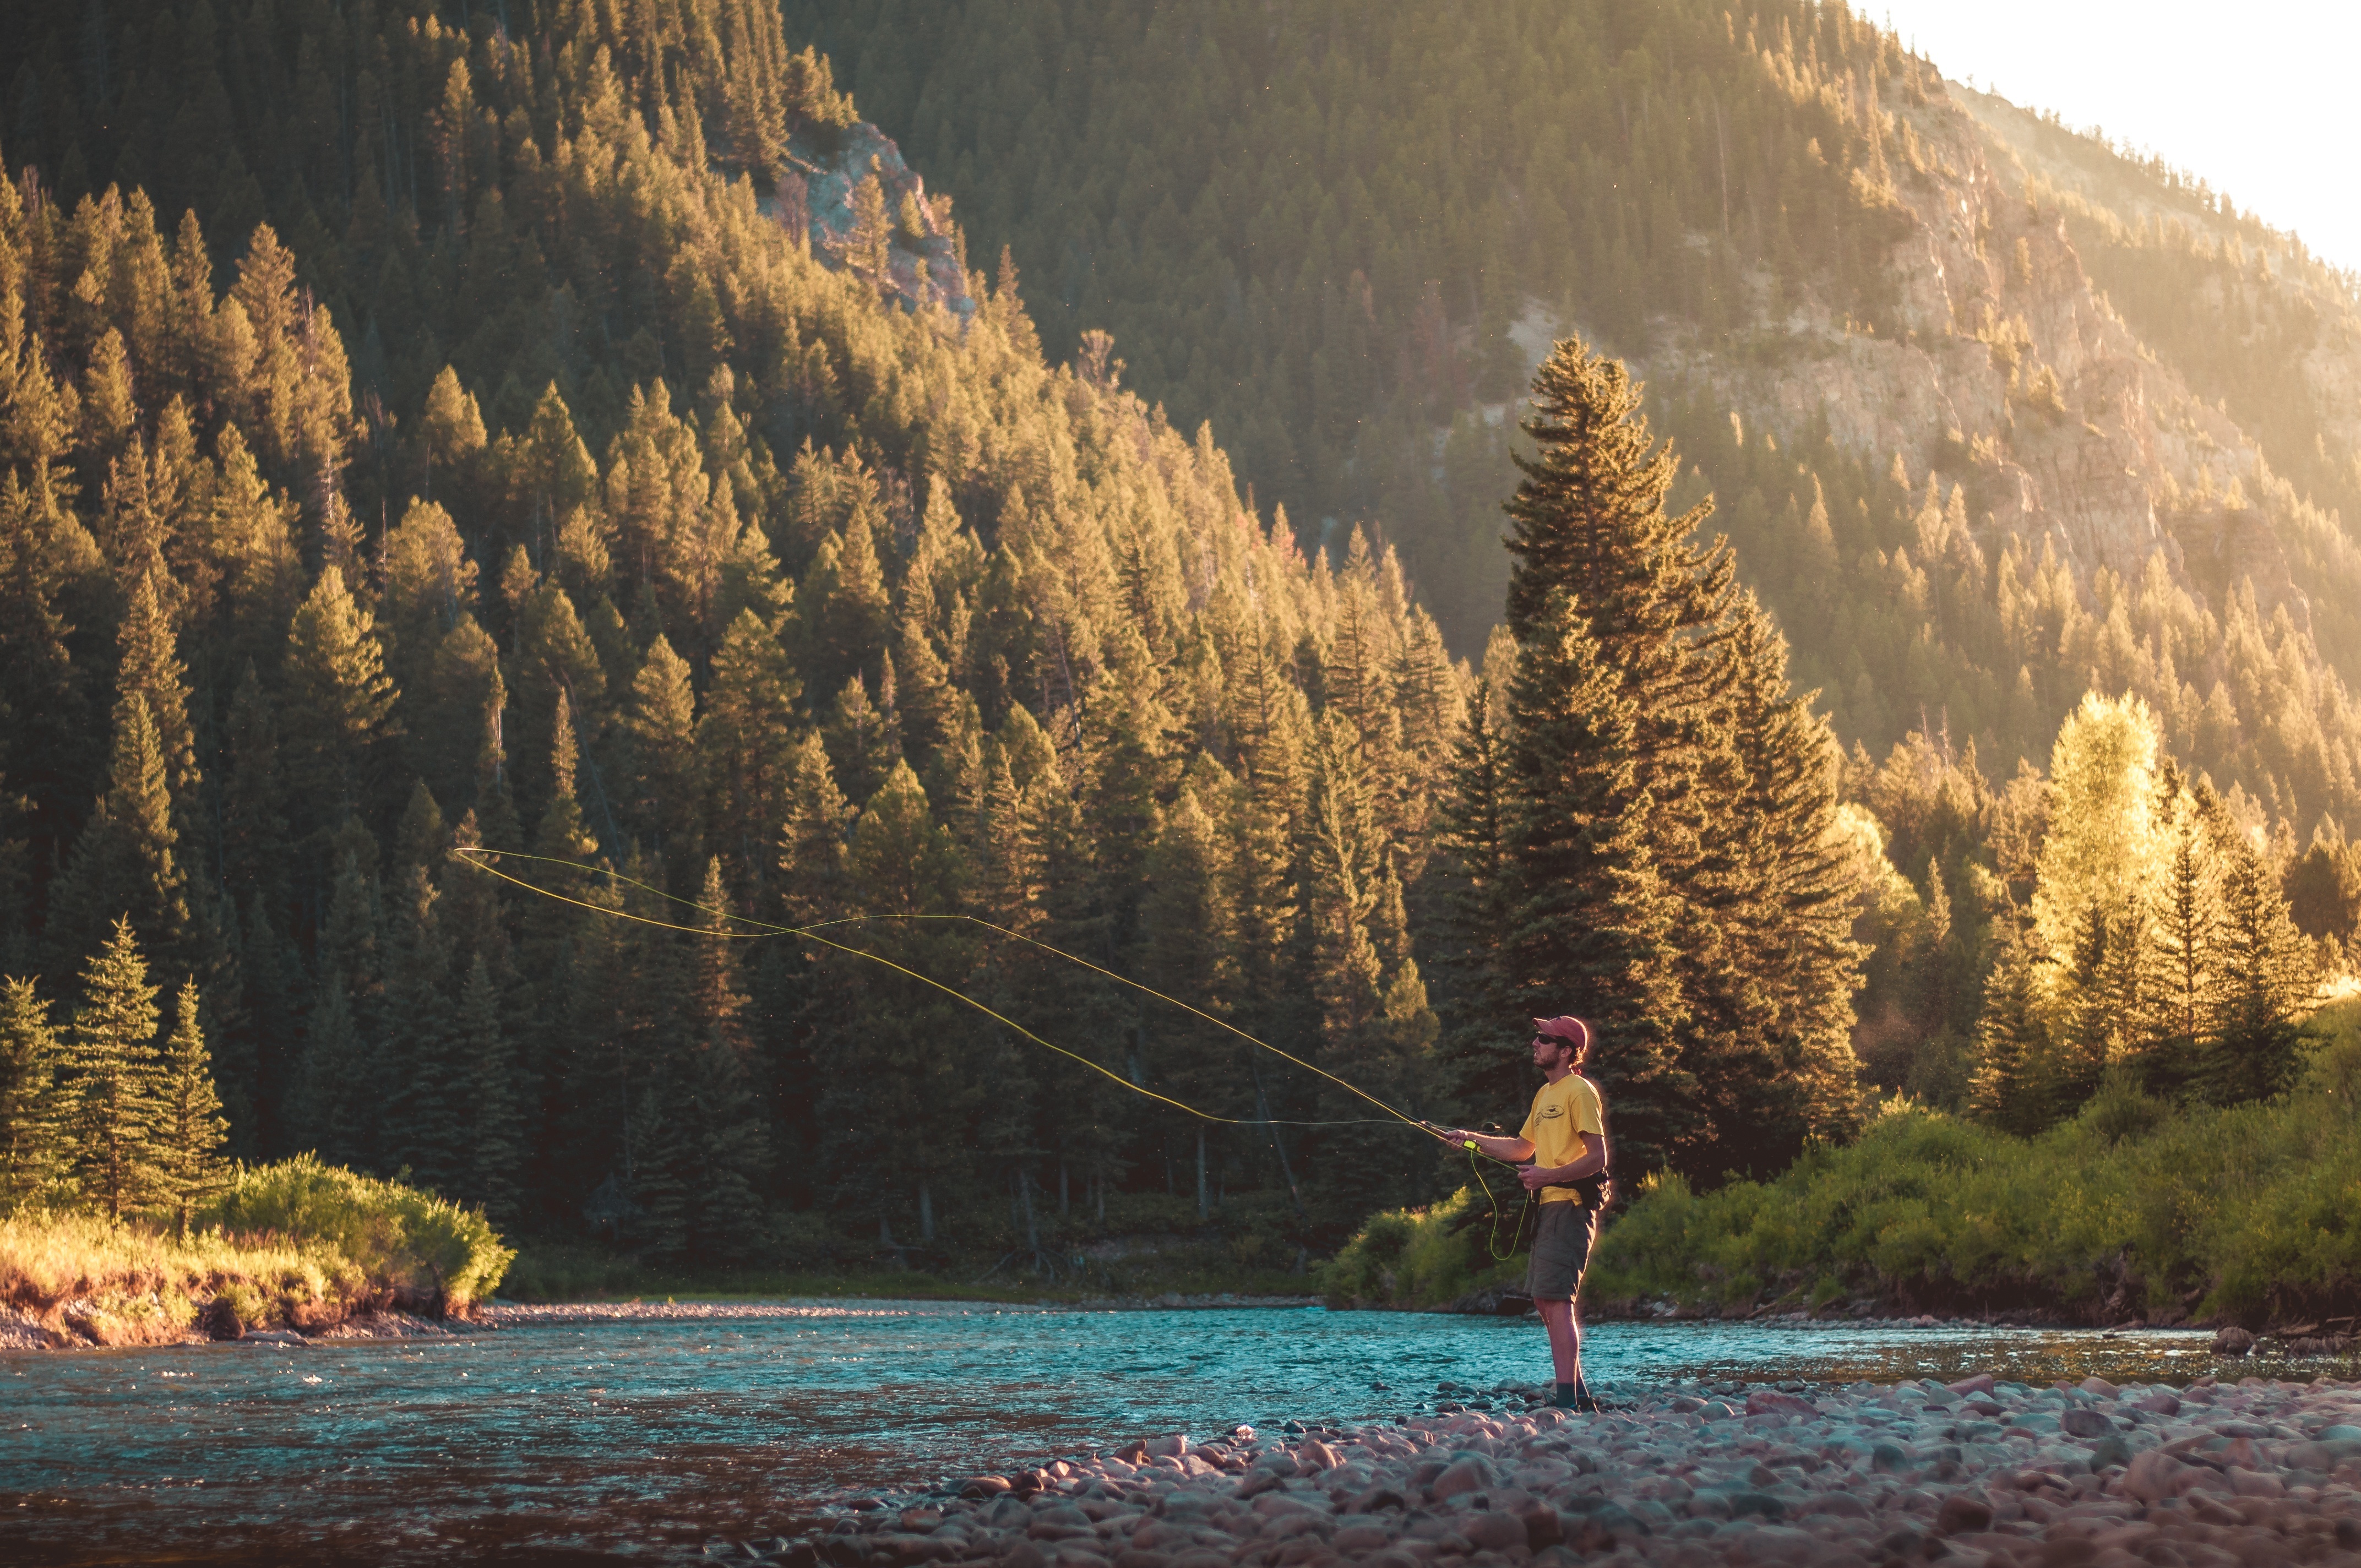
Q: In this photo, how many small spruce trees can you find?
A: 3